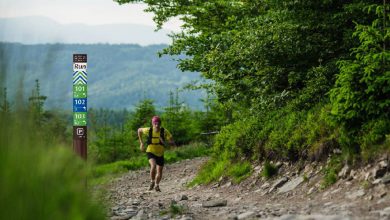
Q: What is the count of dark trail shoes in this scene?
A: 2